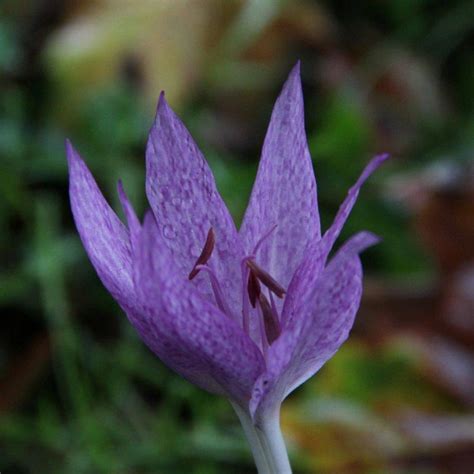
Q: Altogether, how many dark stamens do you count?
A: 4